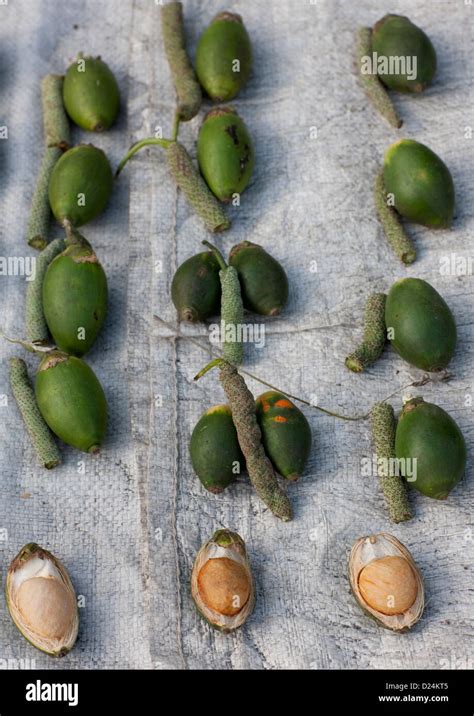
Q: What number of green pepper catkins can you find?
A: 12